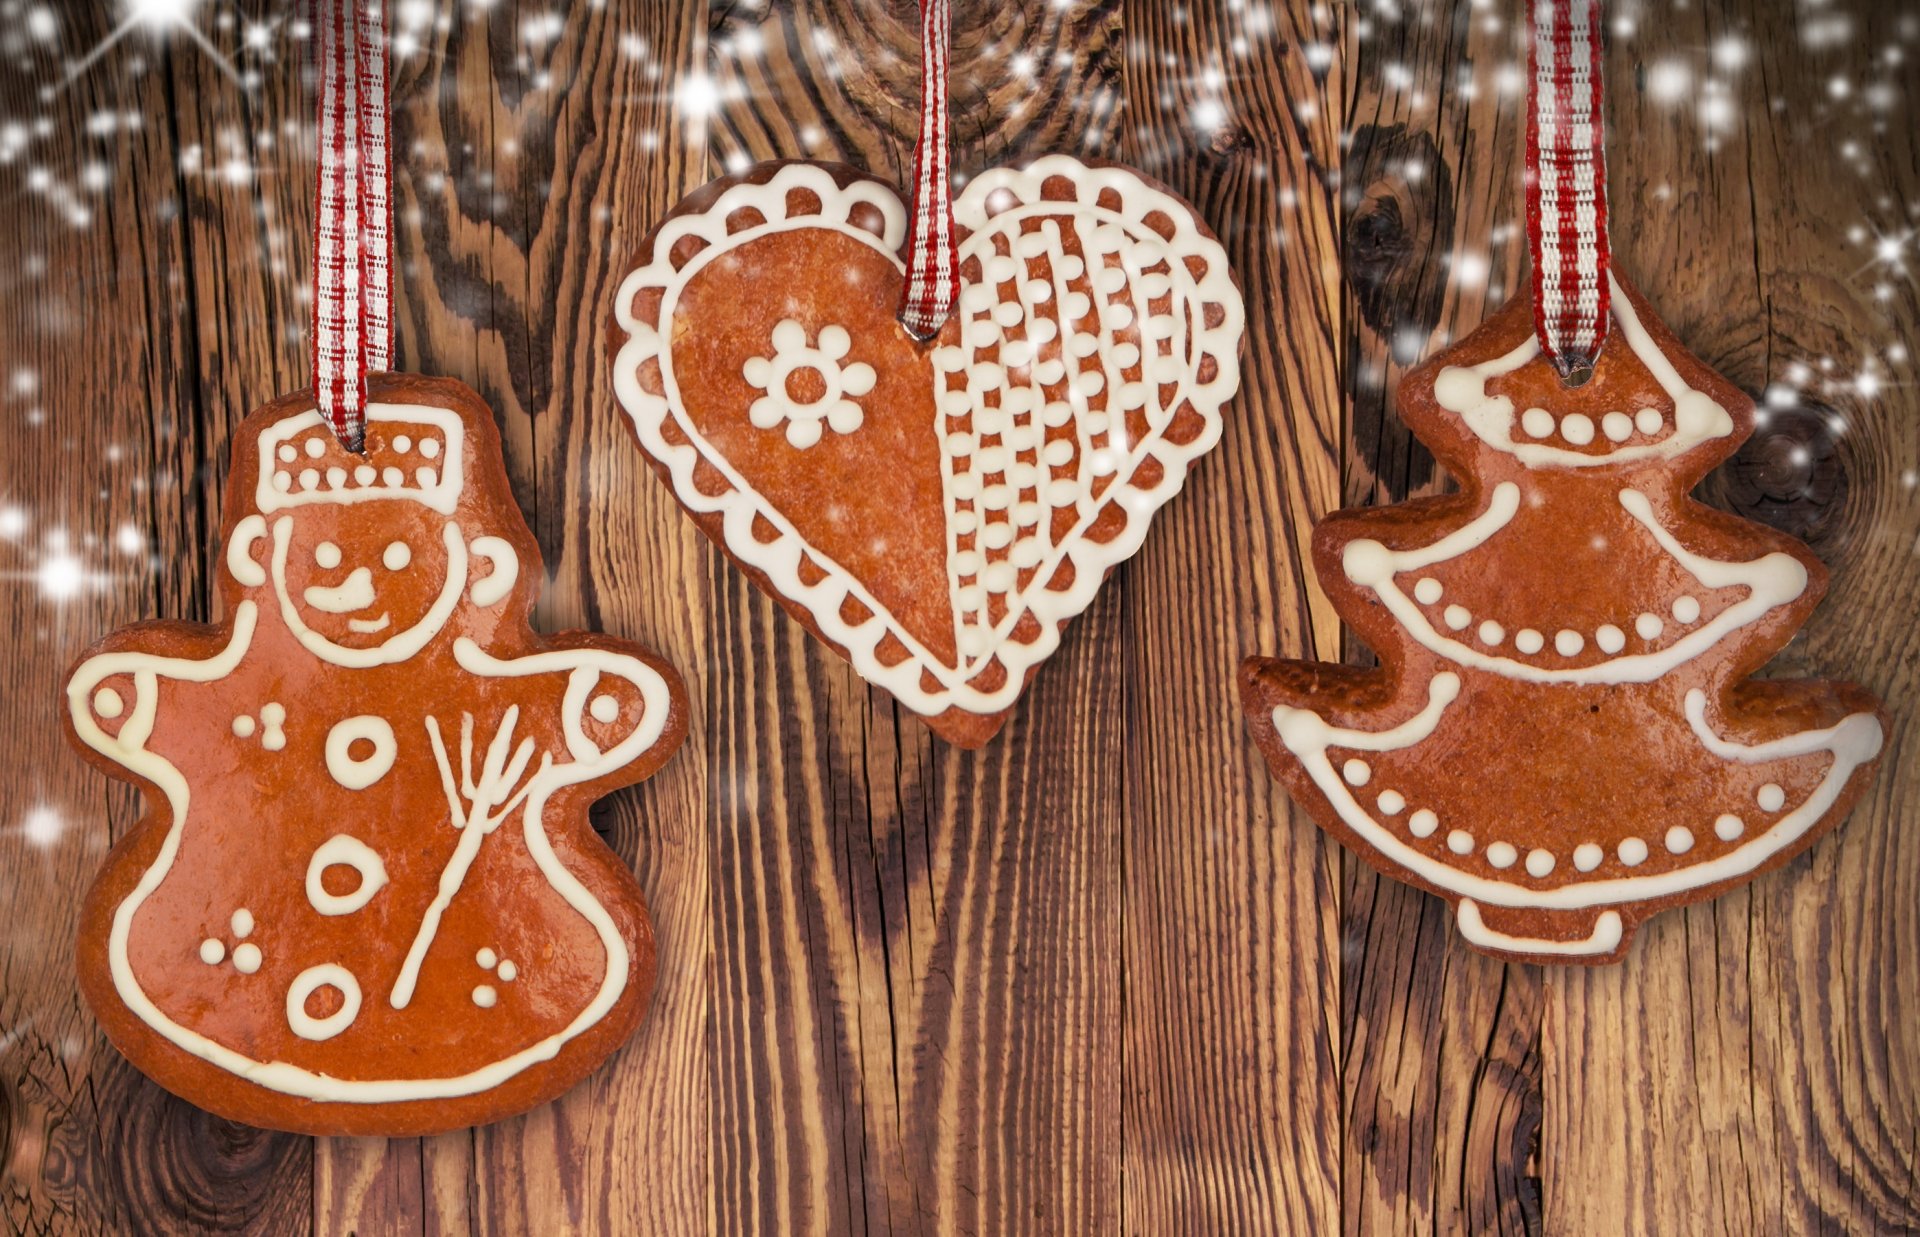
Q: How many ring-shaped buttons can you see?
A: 3